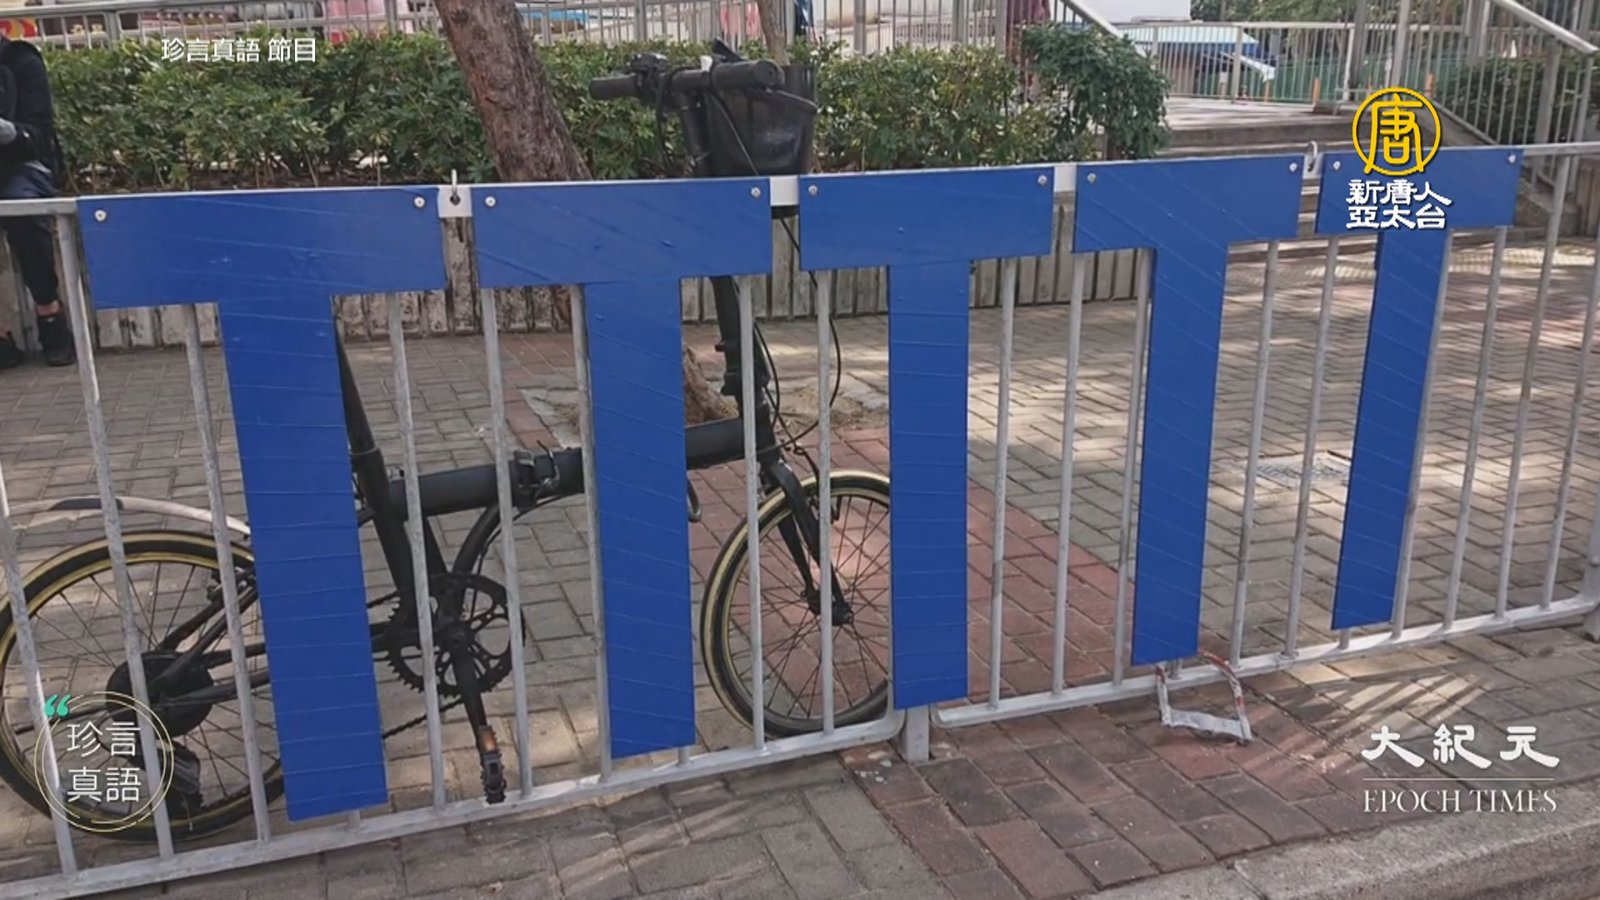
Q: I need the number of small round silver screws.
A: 10